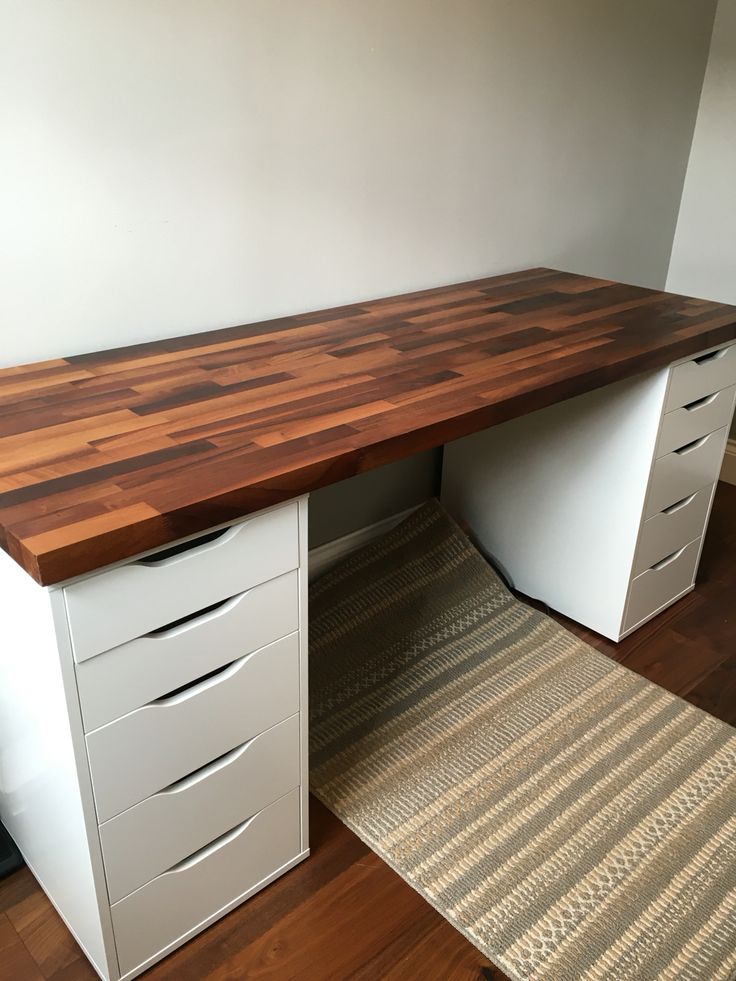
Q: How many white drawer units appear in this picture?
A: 2